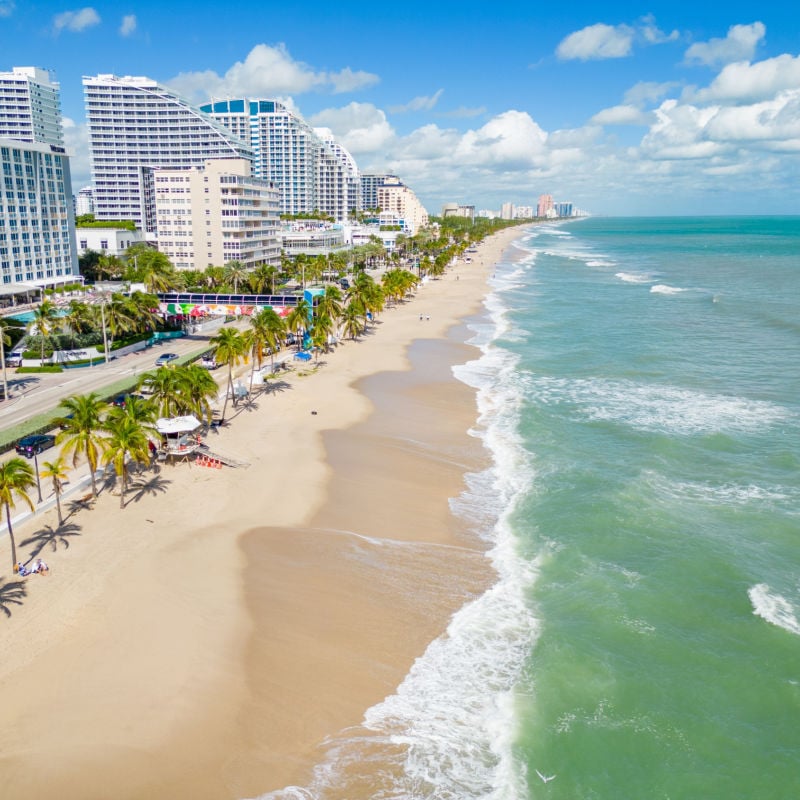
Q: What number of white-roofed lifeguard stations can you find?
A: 1